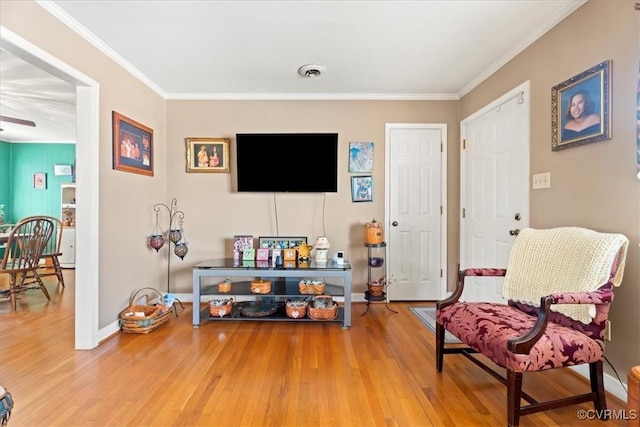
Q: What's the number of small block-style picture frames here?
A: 3